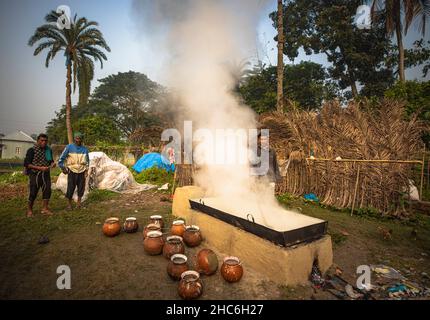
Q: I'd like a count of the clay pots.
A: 12